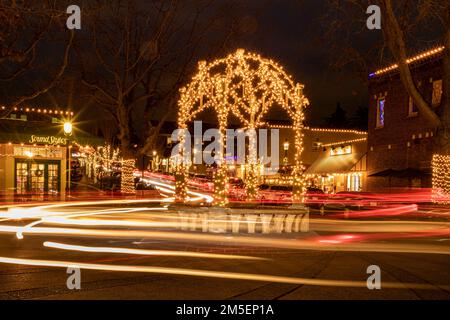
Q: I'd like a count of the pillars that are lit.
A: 4